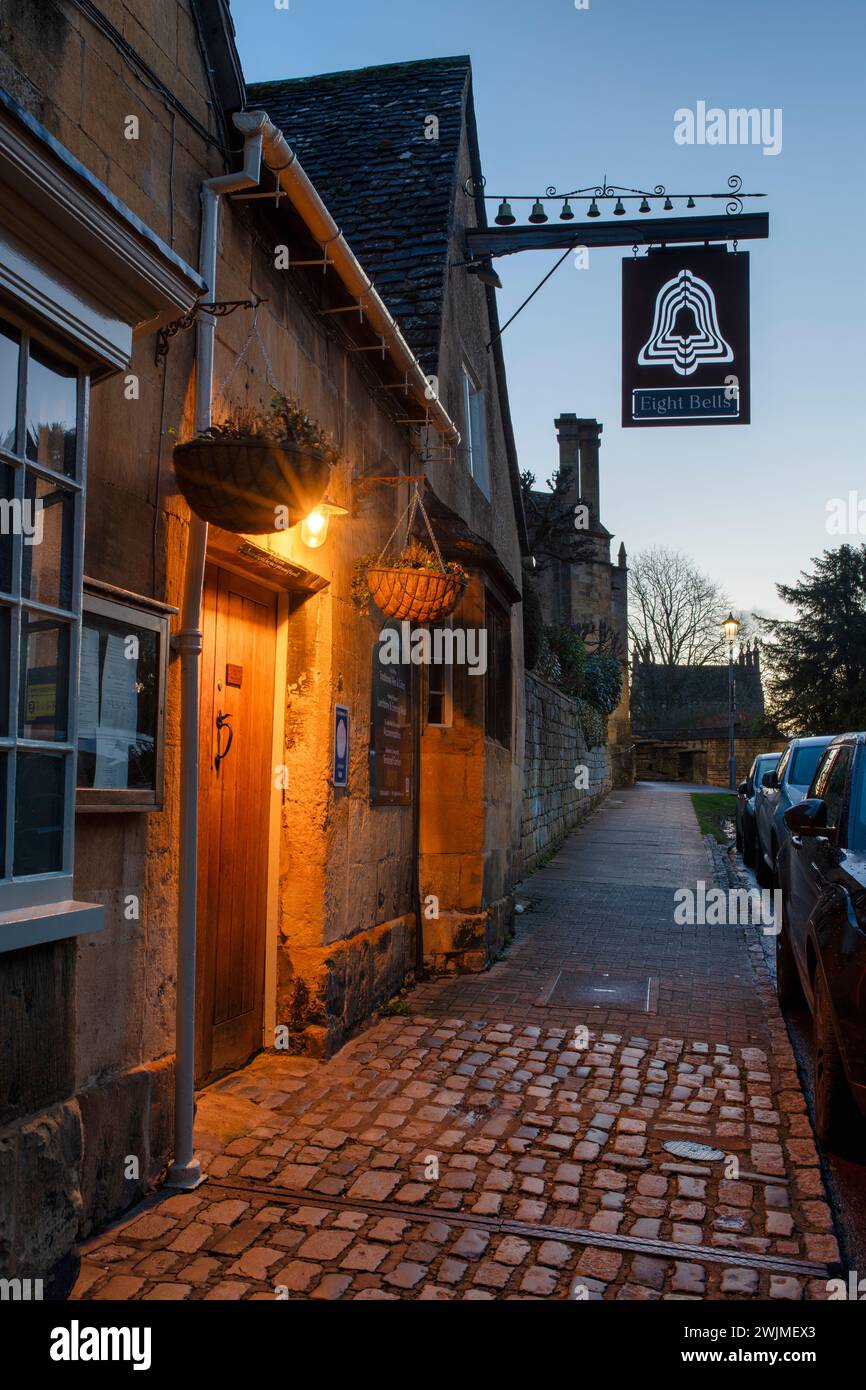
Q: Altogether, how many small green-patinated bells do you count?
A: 8